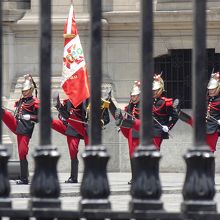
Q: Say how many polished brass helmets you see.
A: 4